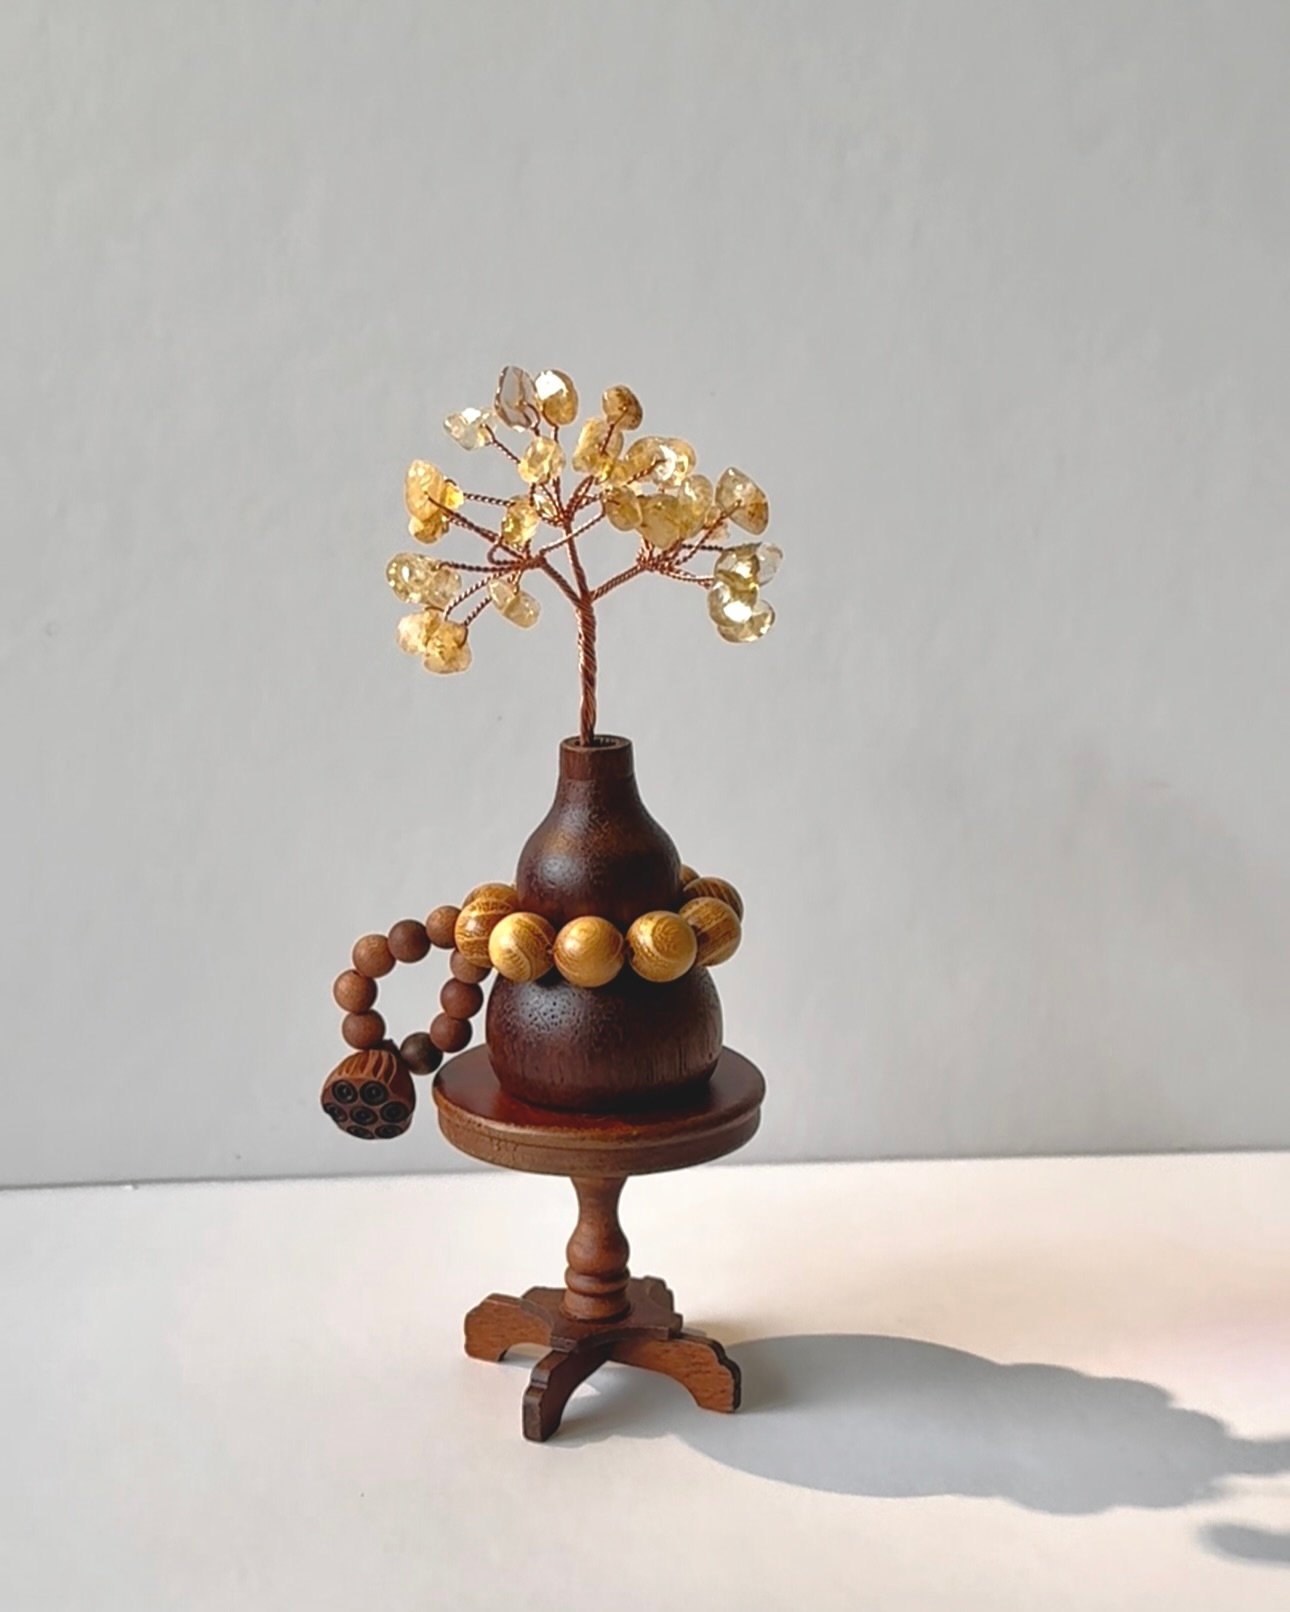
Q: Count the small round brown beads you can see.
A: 9